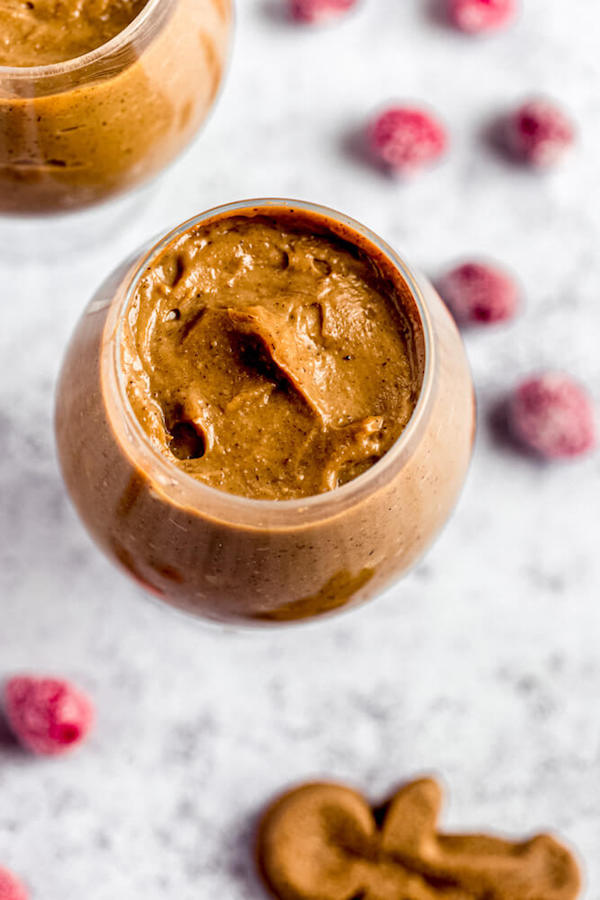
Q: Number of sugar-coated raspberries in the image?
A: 8